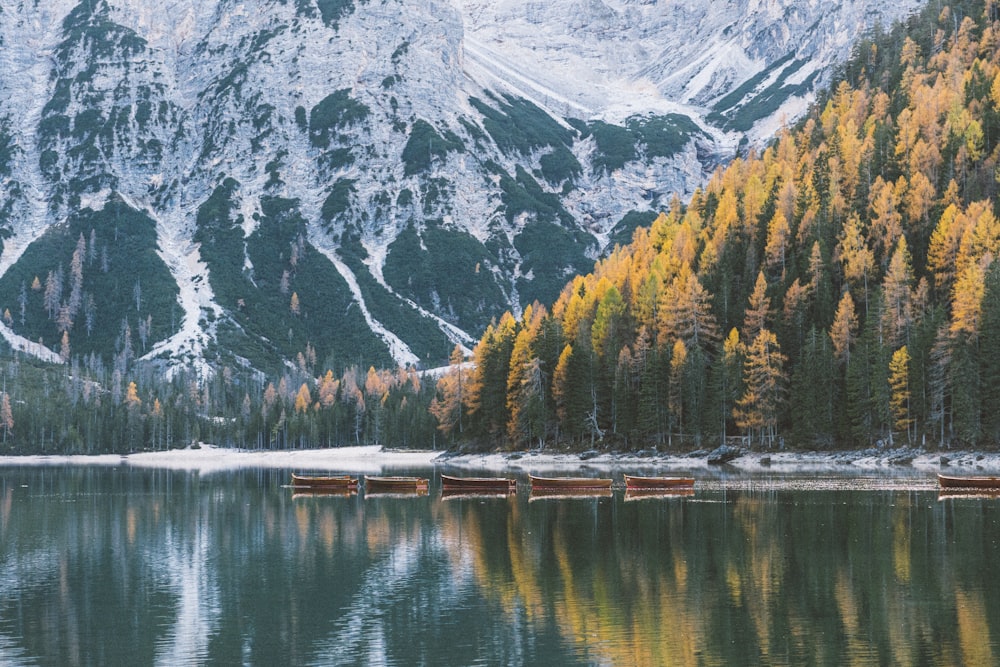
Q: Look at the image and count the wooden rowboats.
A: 6